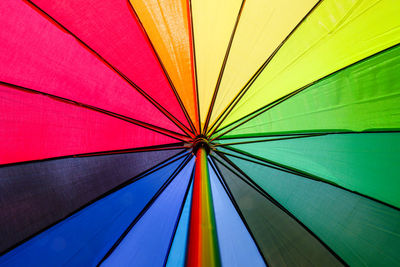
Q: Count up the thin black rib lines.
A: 15